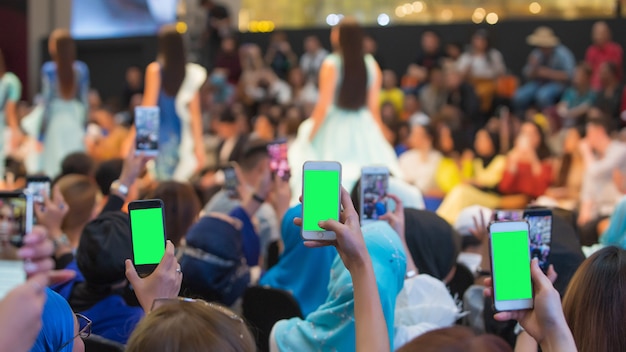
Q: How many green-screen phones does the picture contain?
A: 3